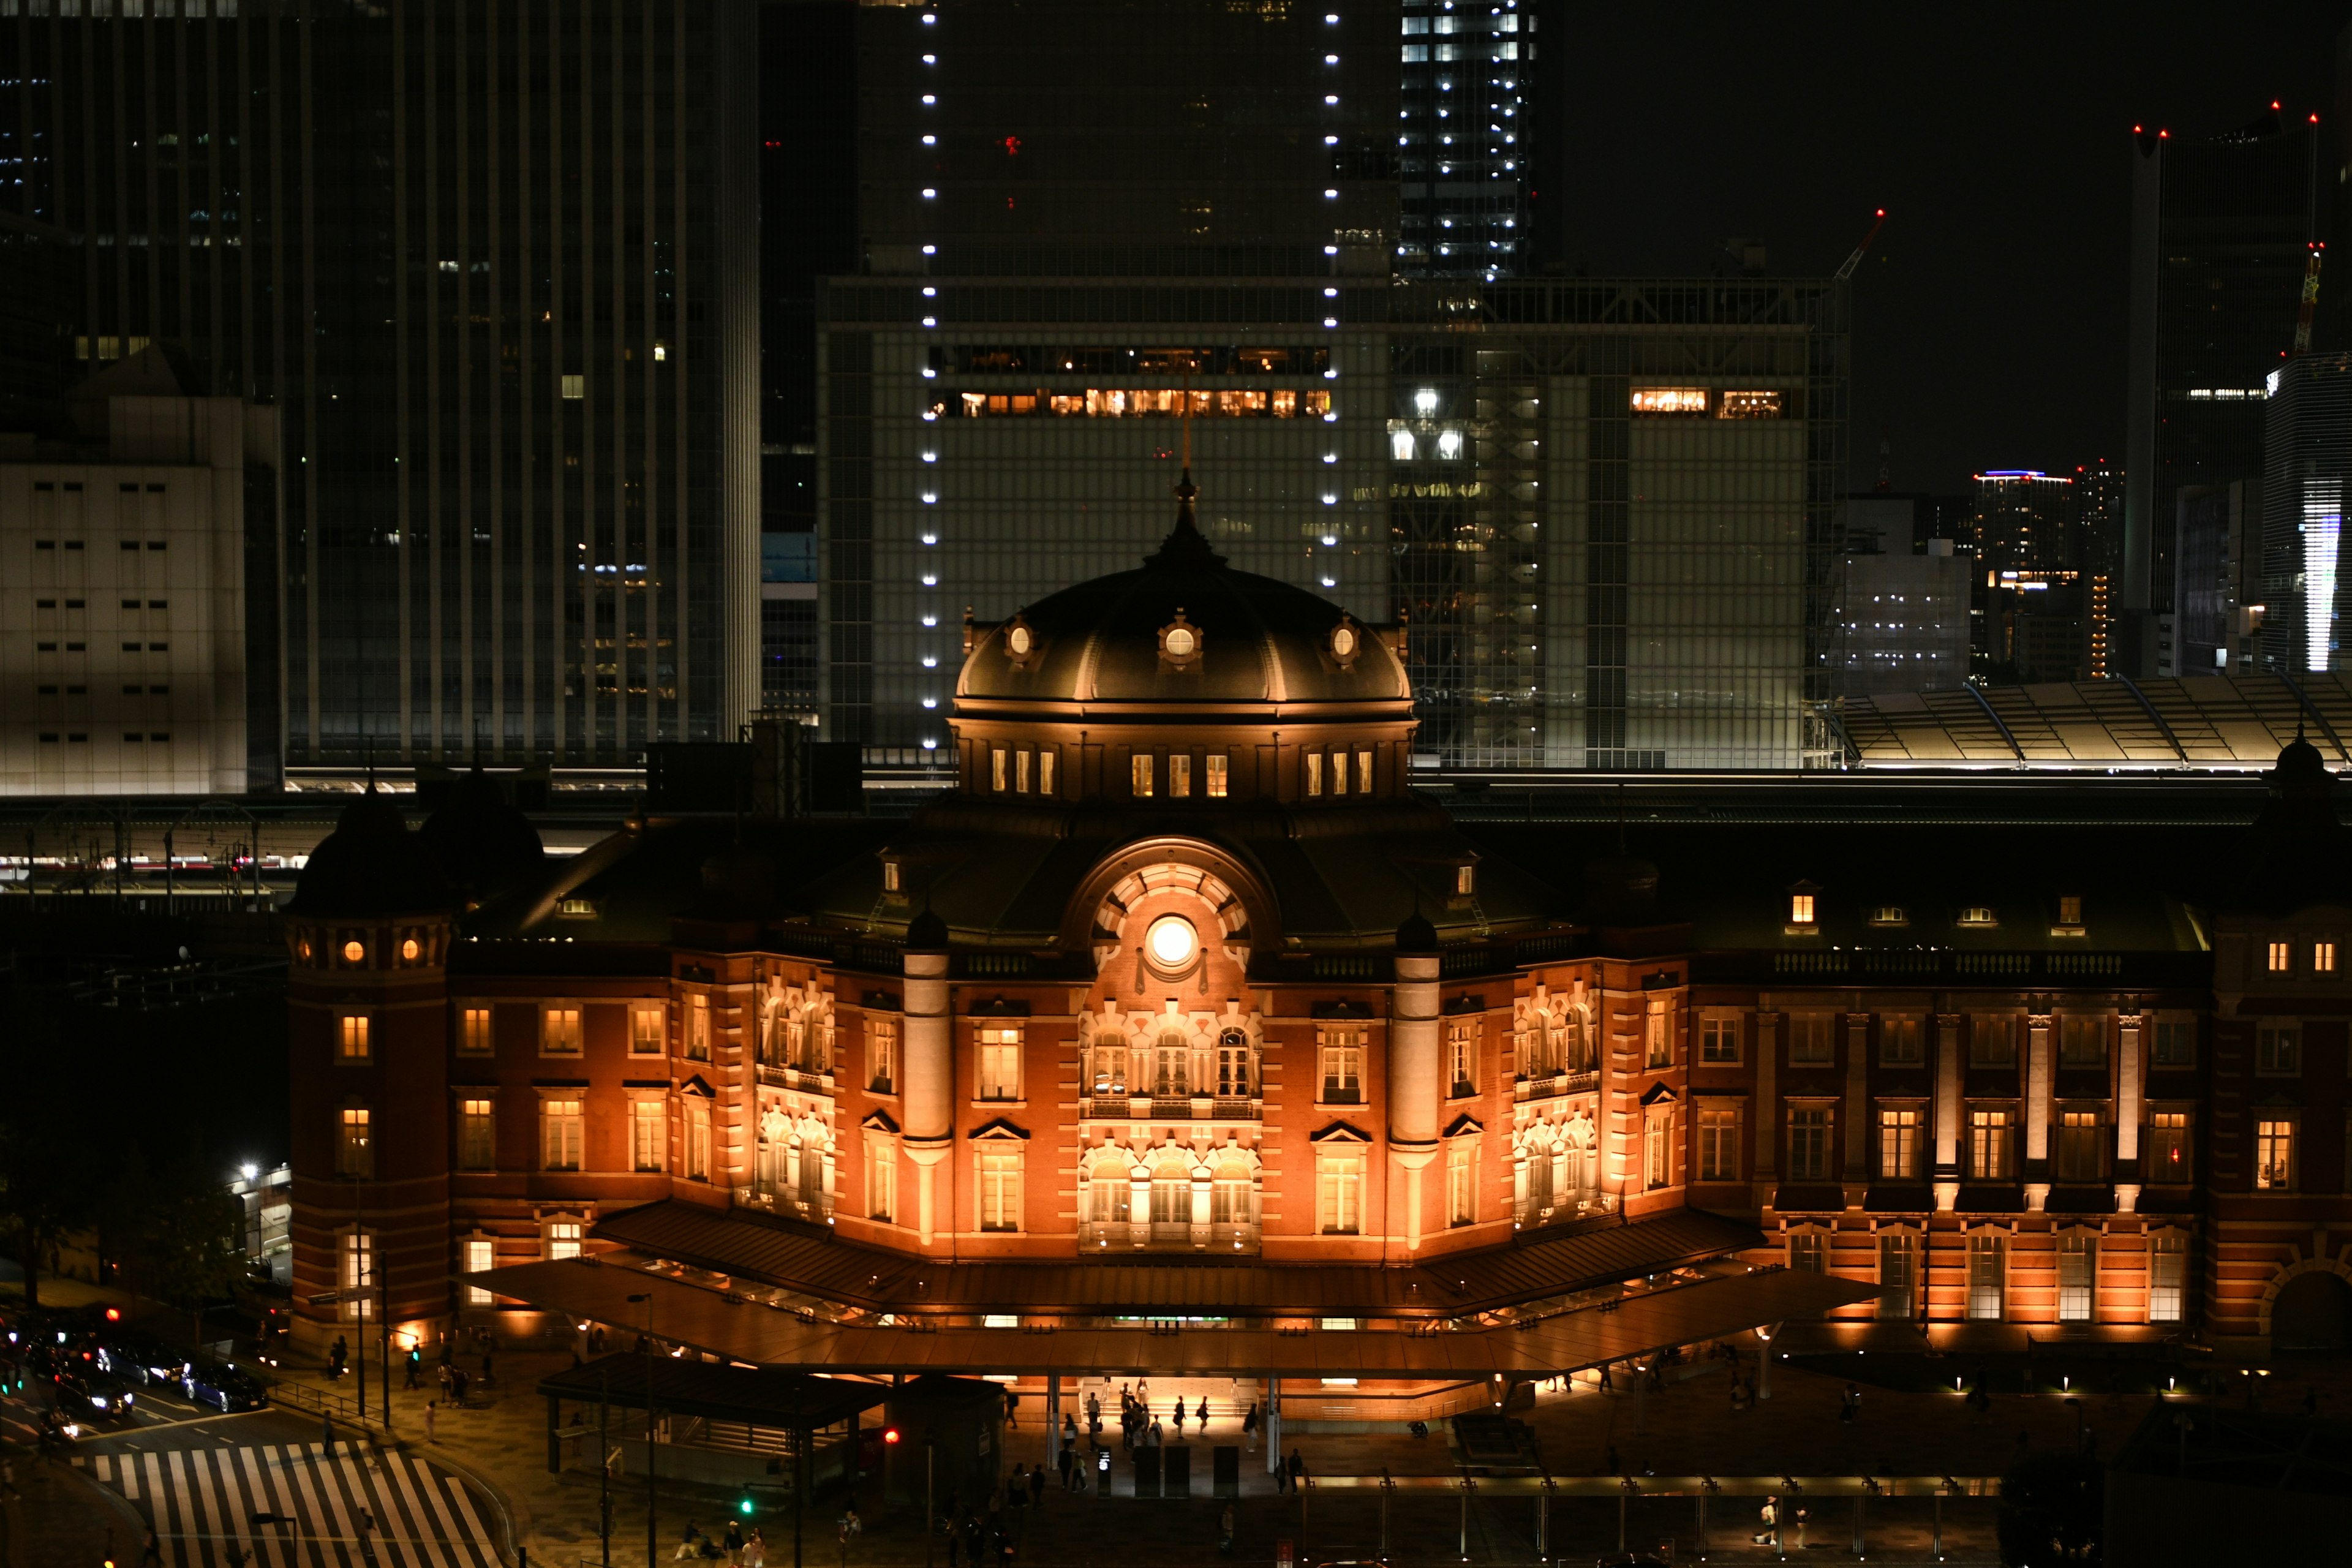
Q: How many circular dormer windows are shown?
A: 3